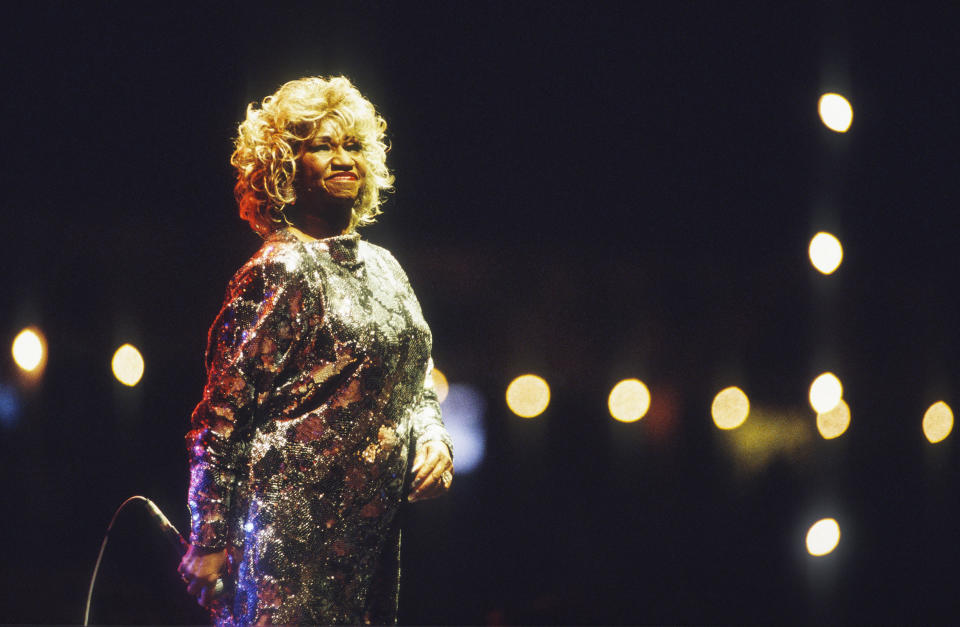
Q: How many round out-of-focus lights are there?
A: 12